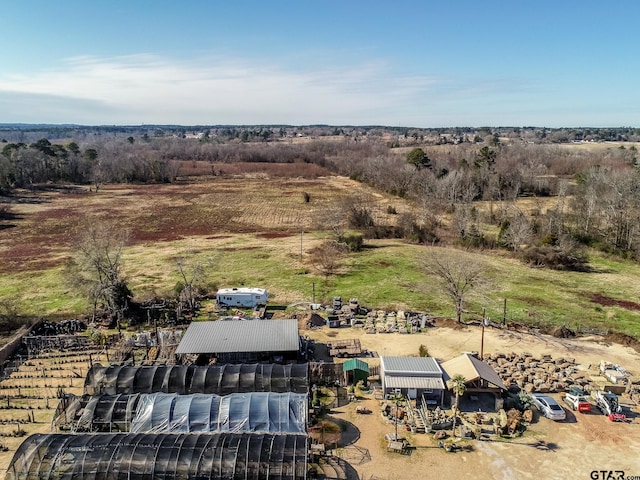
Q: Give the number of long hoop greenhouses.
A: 3